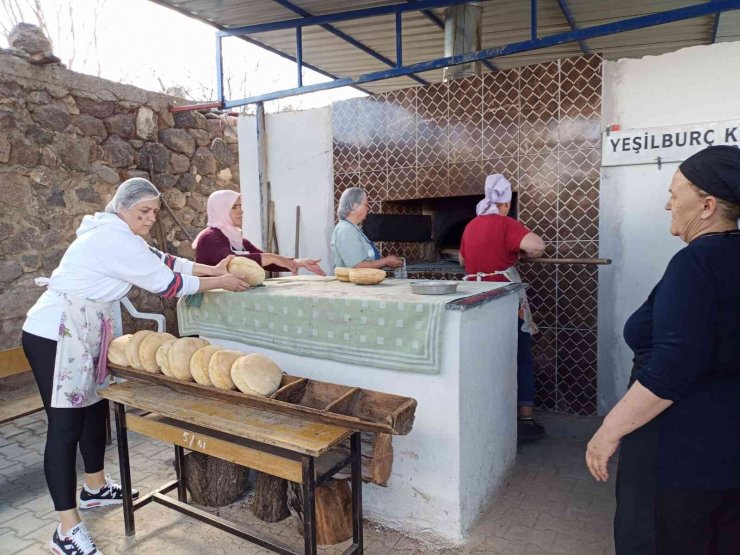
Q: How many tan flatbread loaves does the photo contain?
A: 11